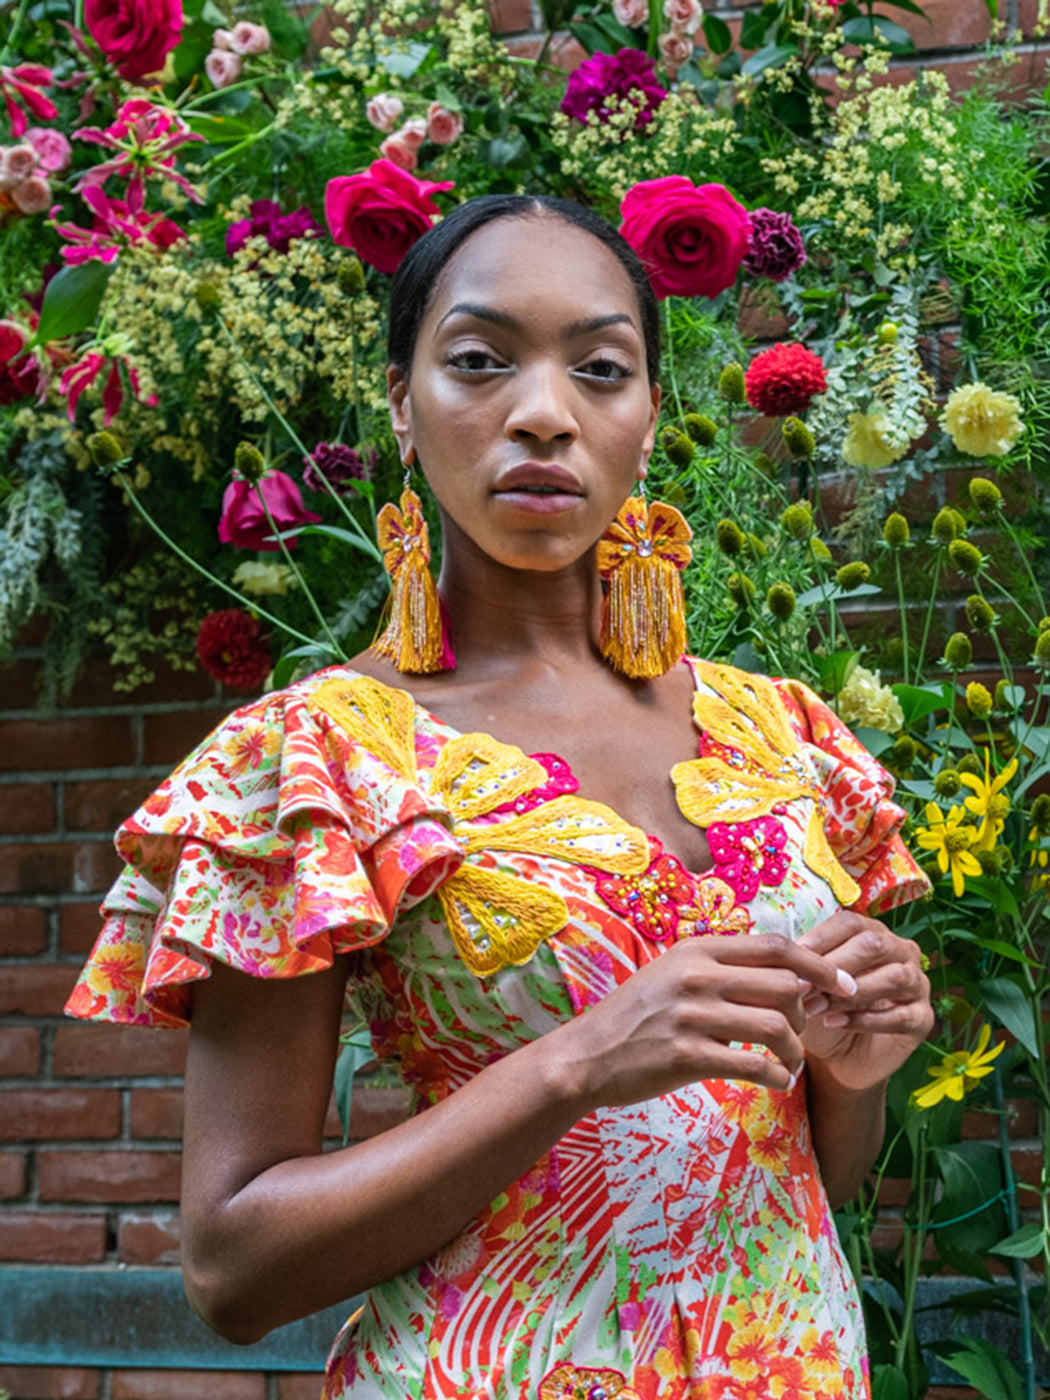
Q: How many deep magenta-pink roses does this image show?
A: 4